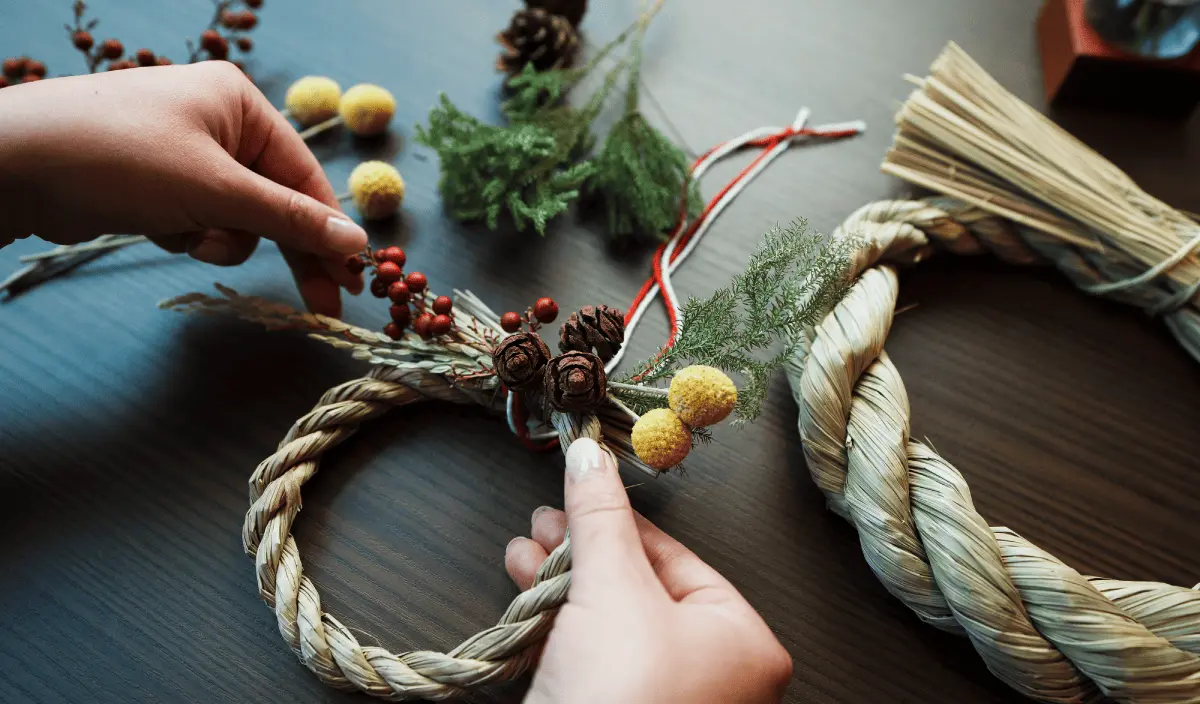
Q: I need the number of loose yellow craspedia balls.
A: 3